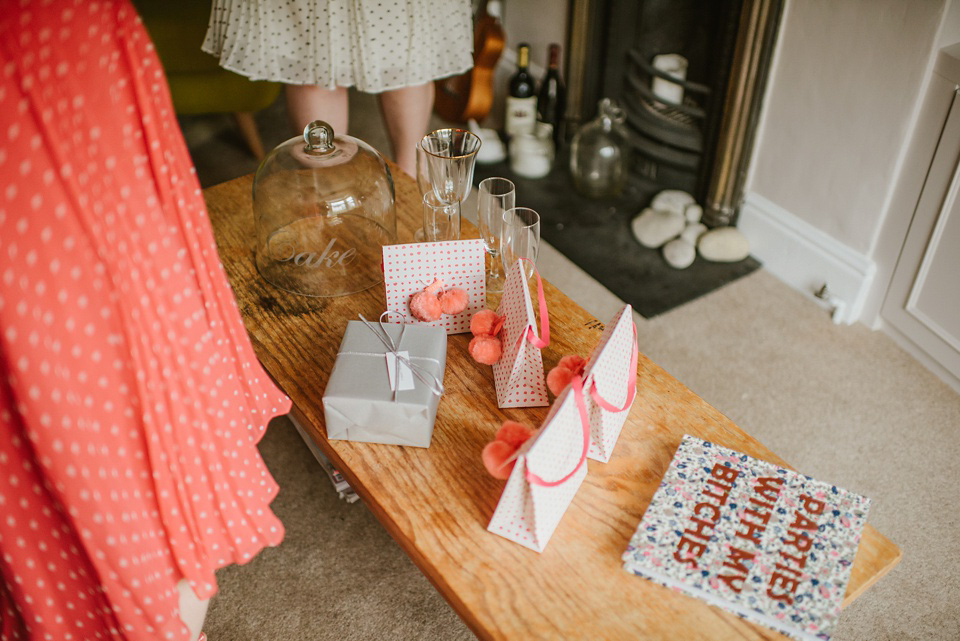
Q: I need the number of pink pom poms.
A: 8